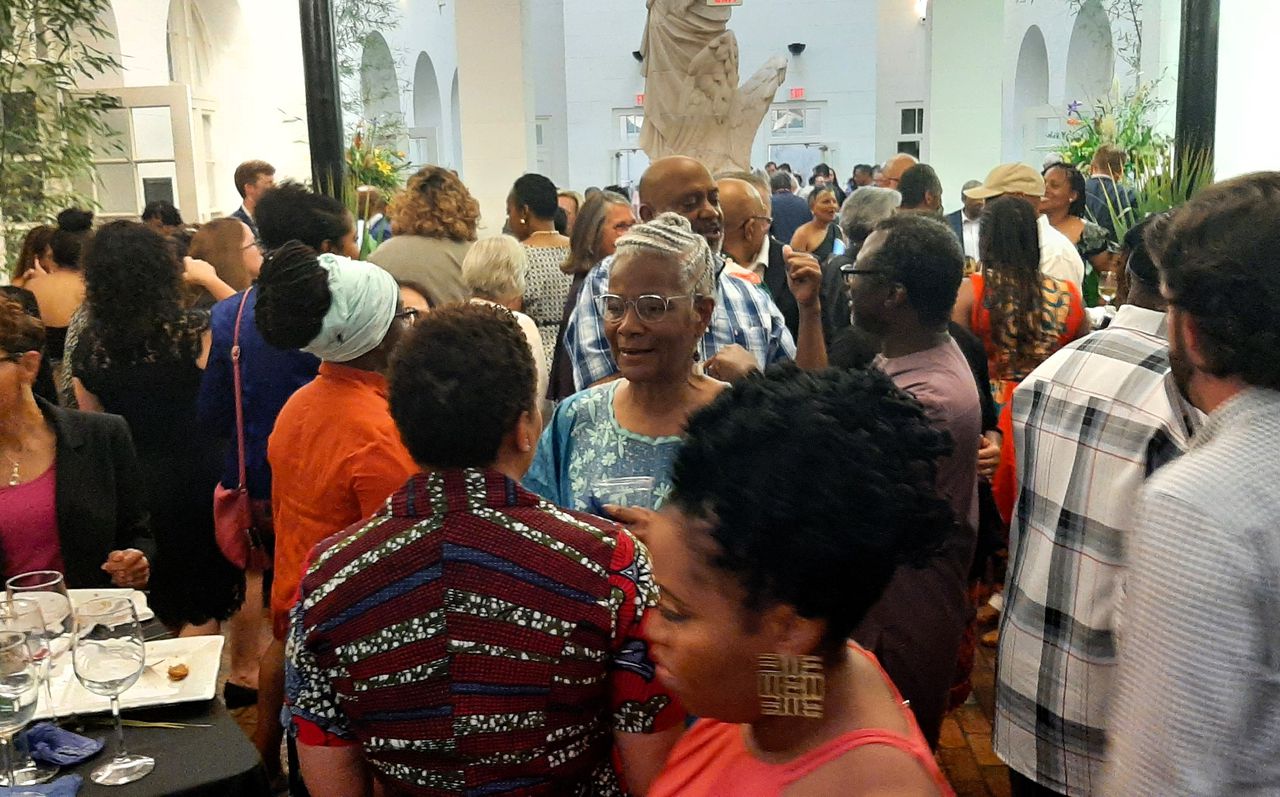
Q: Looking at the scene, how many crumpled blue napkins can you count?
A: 2